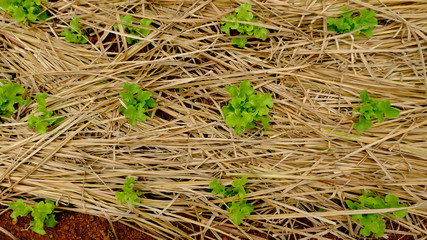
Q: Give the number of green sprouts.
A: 14